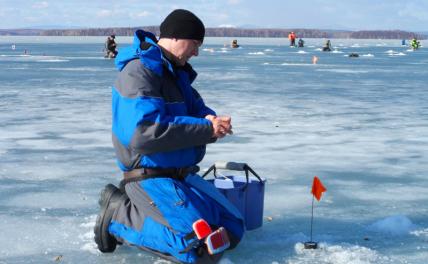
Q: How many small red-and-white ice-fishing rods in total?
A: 2